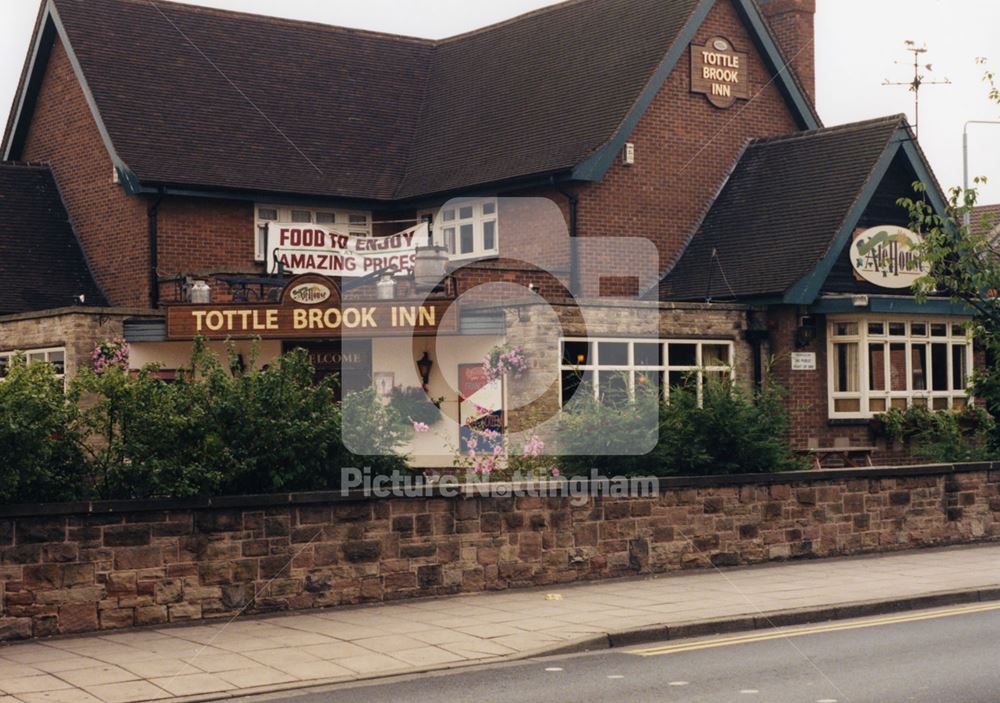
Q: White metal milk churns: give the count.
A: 2